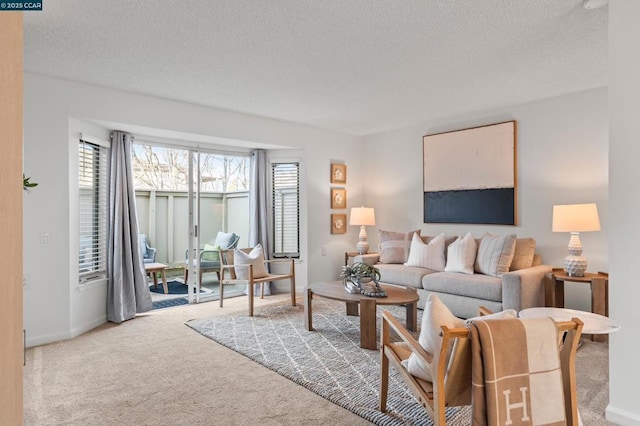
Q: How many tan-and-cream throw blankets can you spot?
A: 1